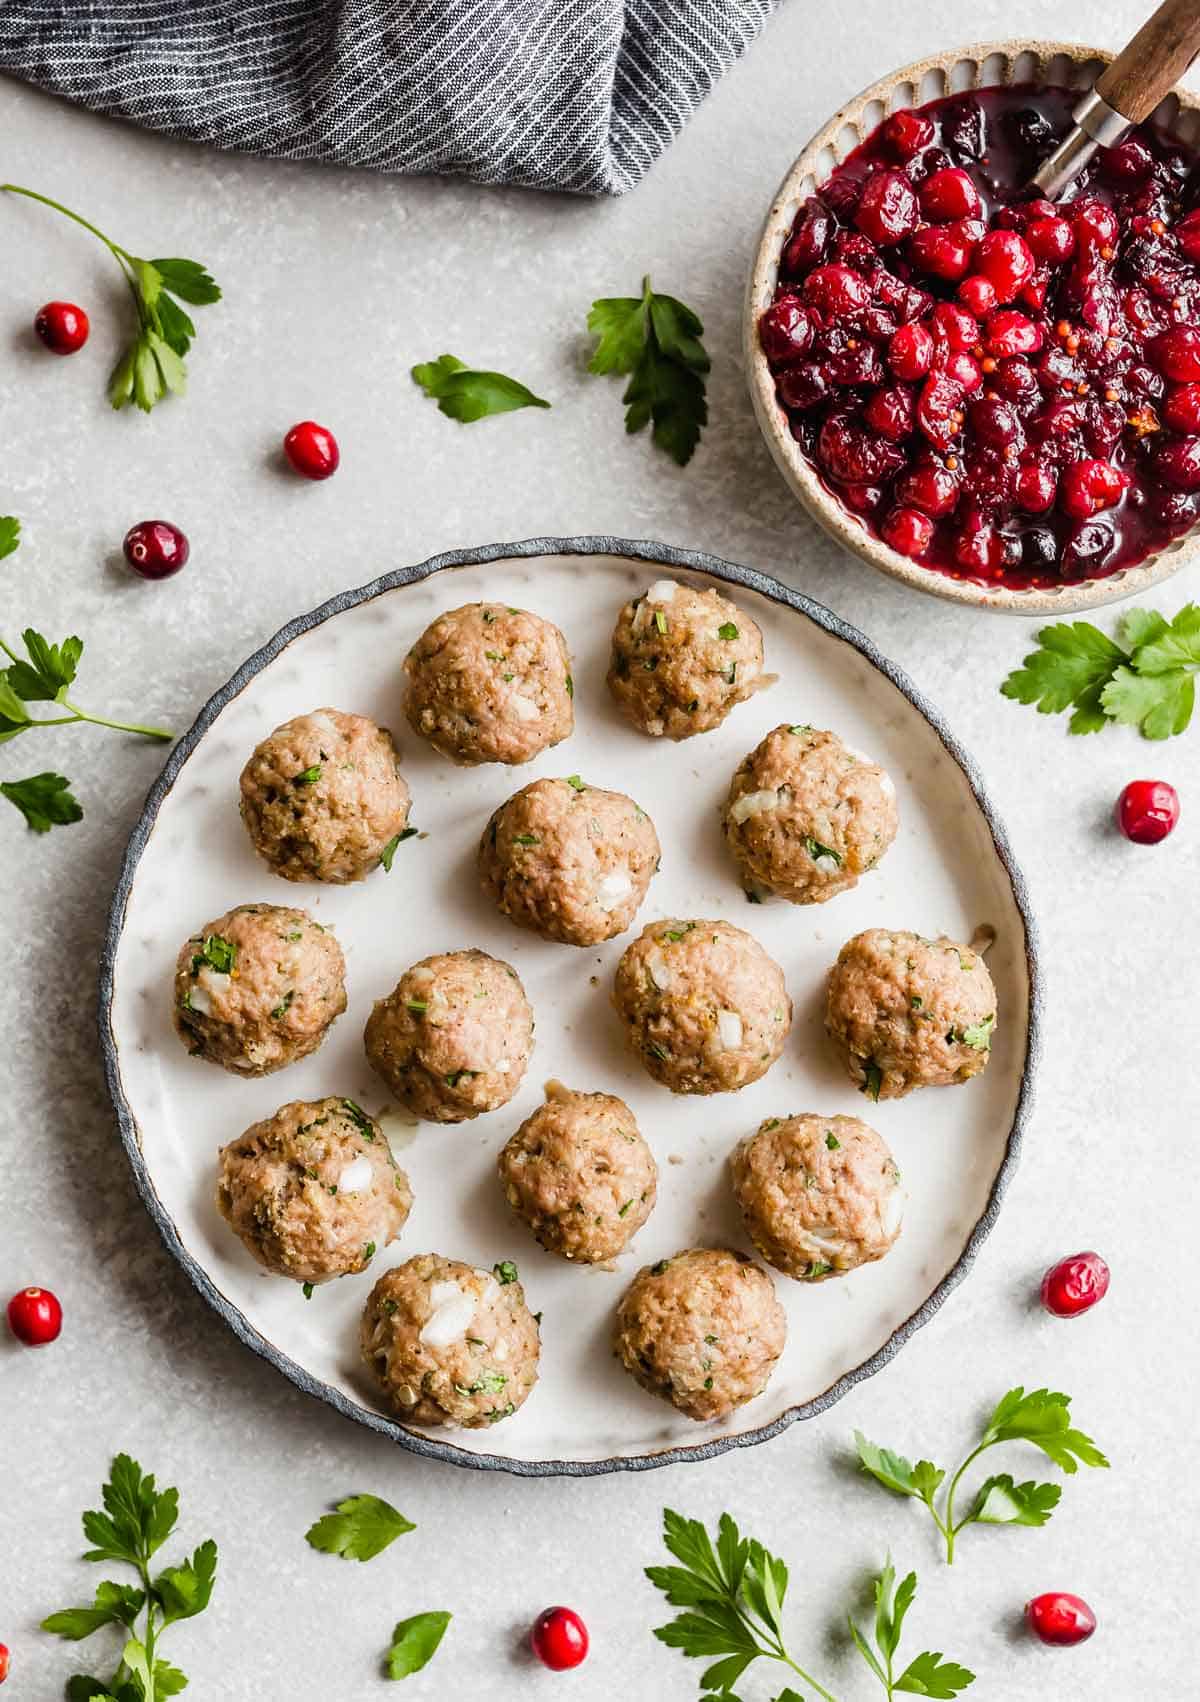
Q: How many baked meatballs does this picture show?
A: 14